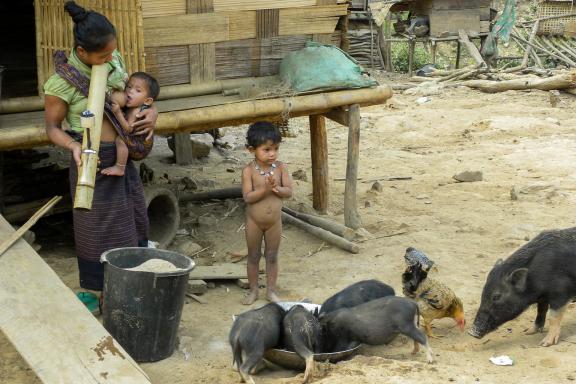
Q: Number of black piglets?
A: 4